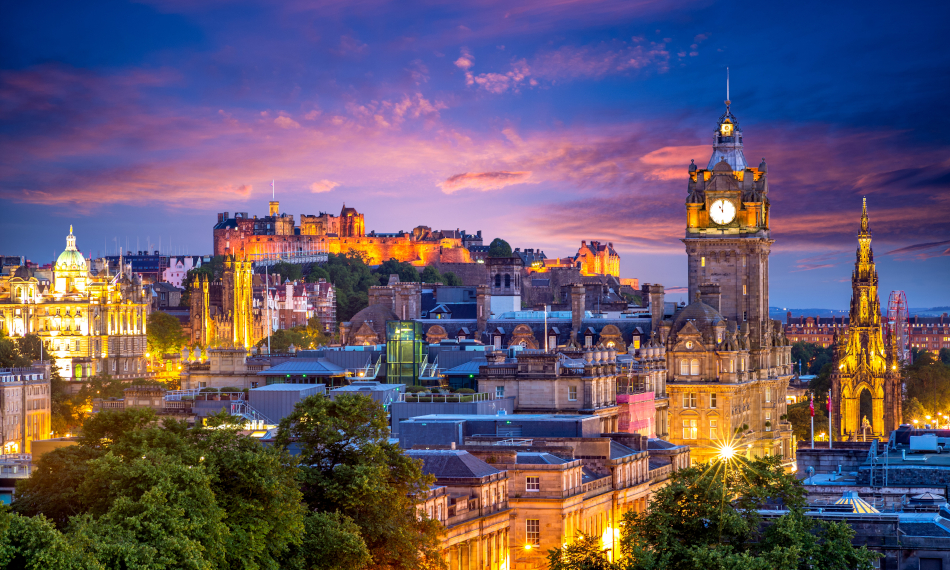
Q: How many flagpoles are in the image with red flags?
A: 2